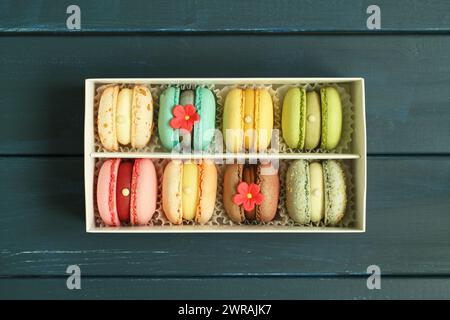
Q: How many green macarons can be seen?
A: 2